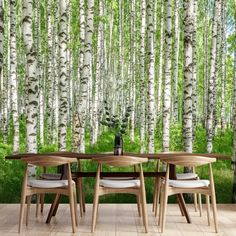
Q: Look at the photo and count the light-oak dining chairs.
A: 6